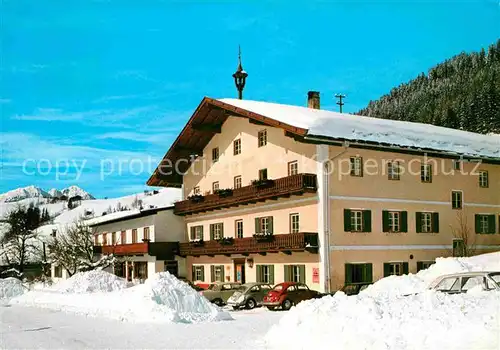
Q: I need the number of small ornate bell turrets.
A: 1